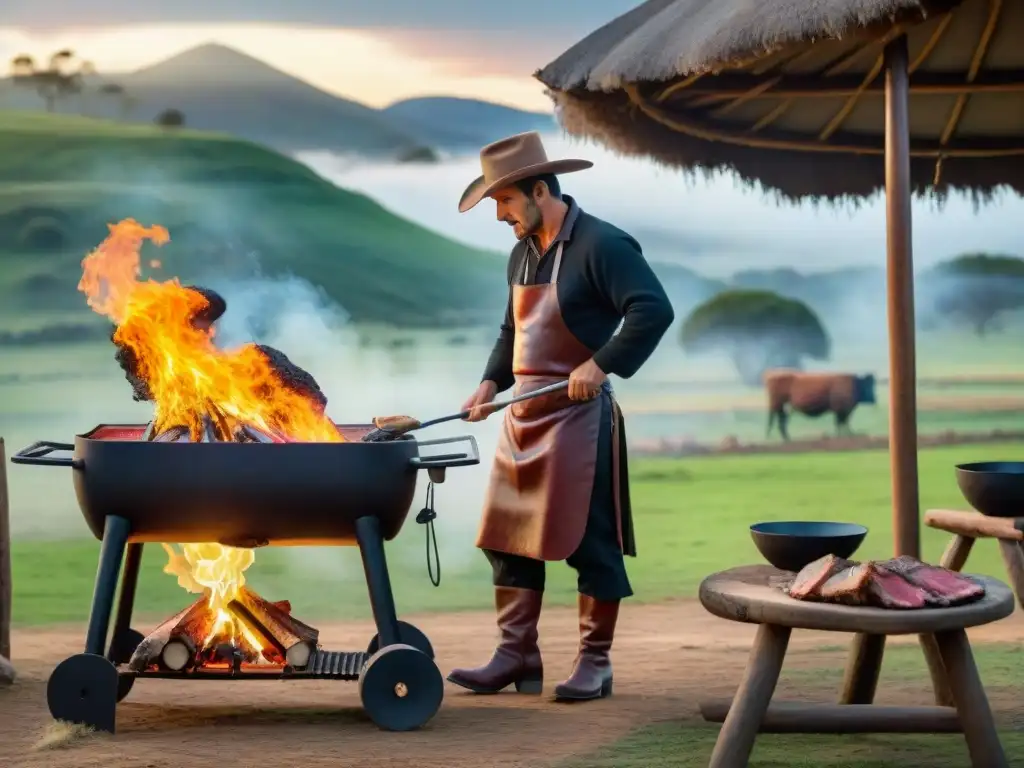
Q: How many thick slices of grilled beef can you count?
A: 4